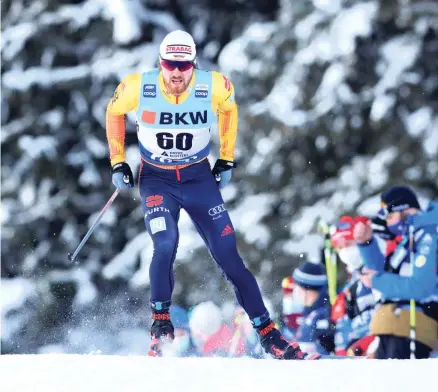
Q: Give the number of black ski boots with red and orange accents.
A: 2